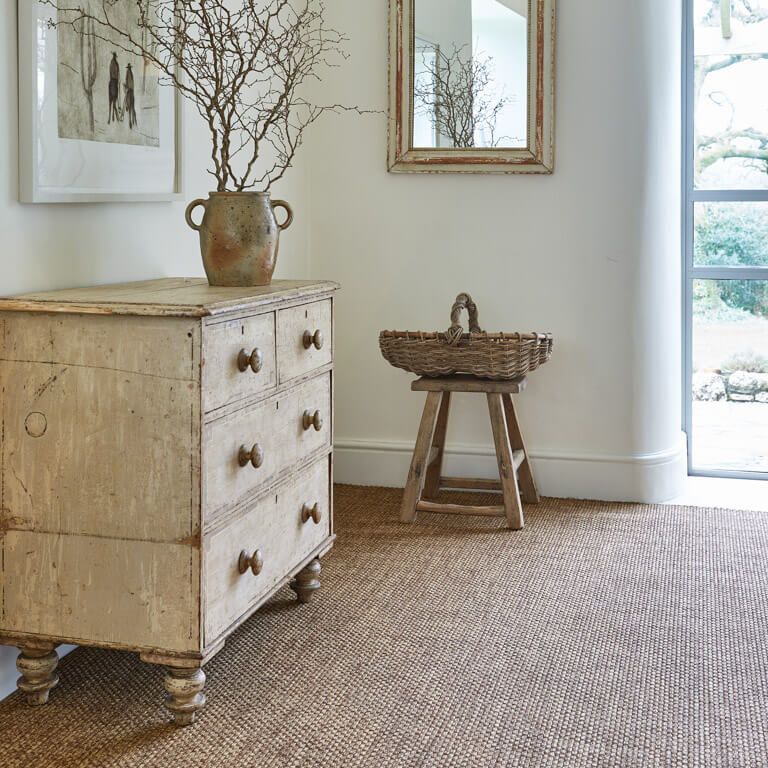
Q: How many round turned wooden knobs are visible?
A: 6